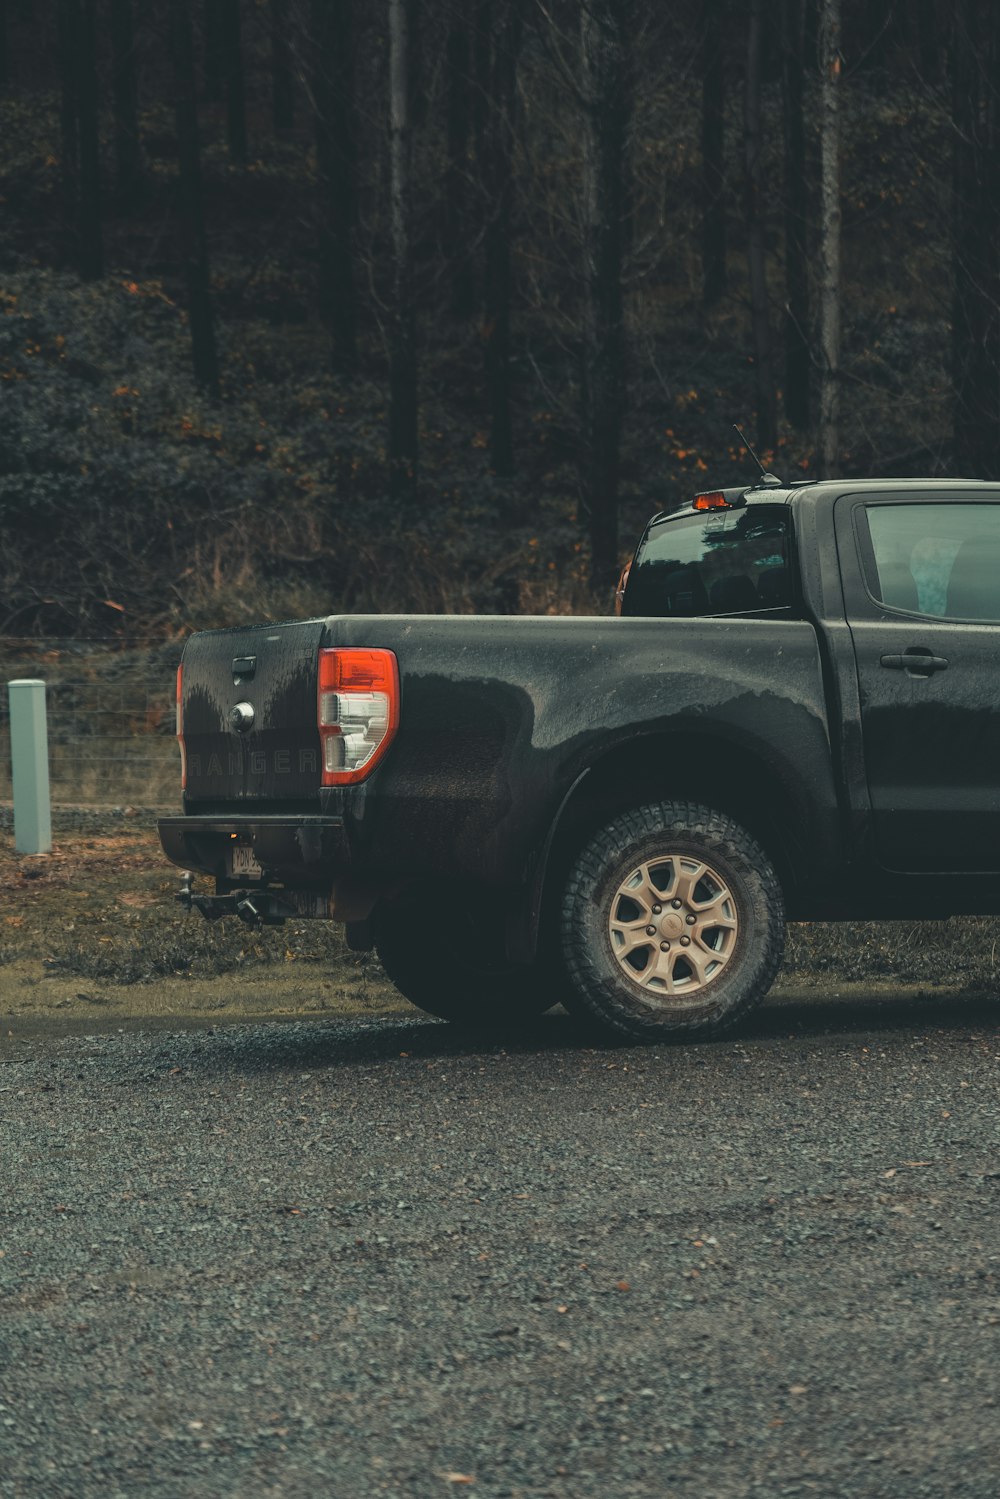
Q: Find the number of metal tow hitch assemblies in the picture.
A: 1